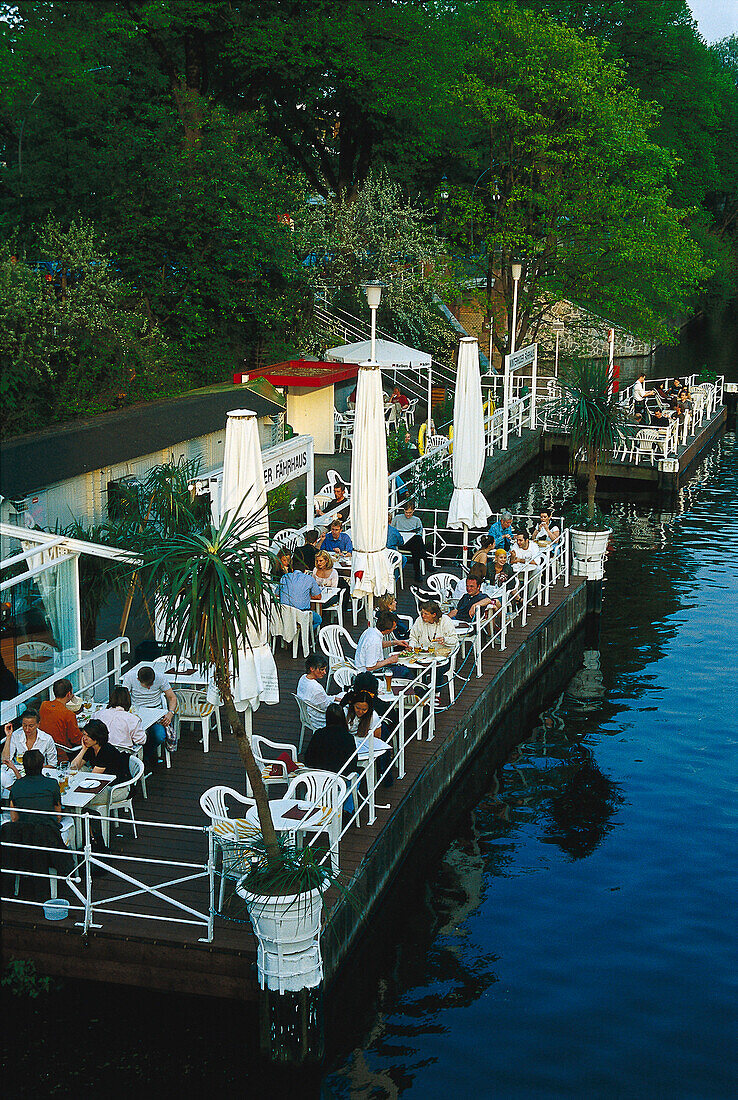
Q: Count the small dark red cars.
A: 0